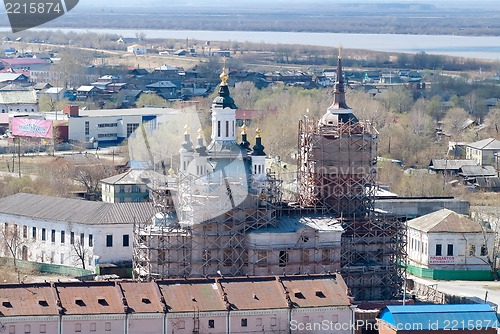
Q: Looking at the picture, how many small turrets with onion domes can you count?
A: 4